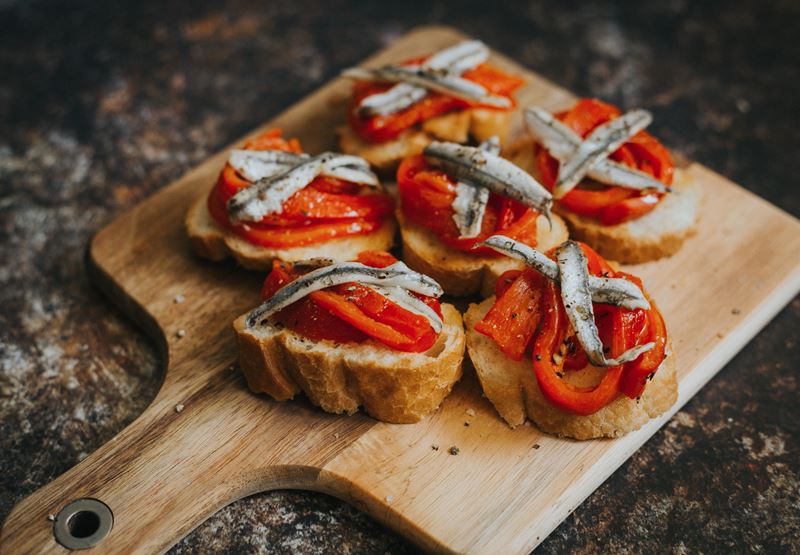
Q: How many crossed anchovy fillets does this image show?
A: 12